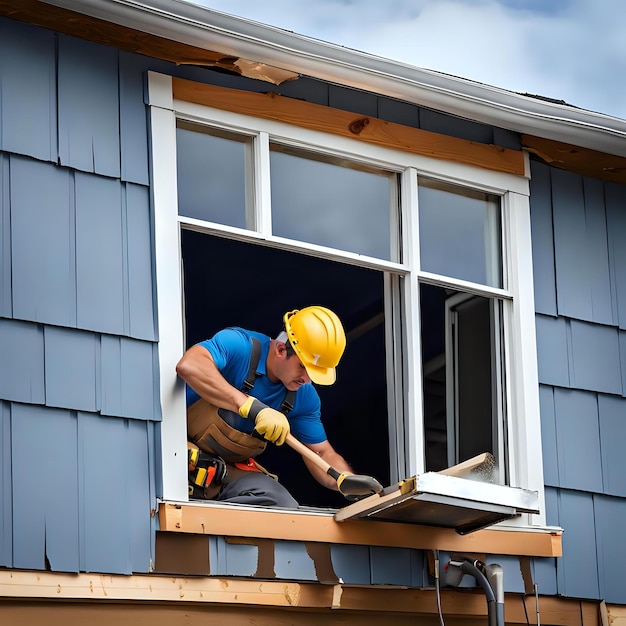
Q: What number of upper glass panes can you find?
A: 3